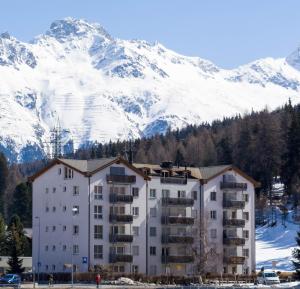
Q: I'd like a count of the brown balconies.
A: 15